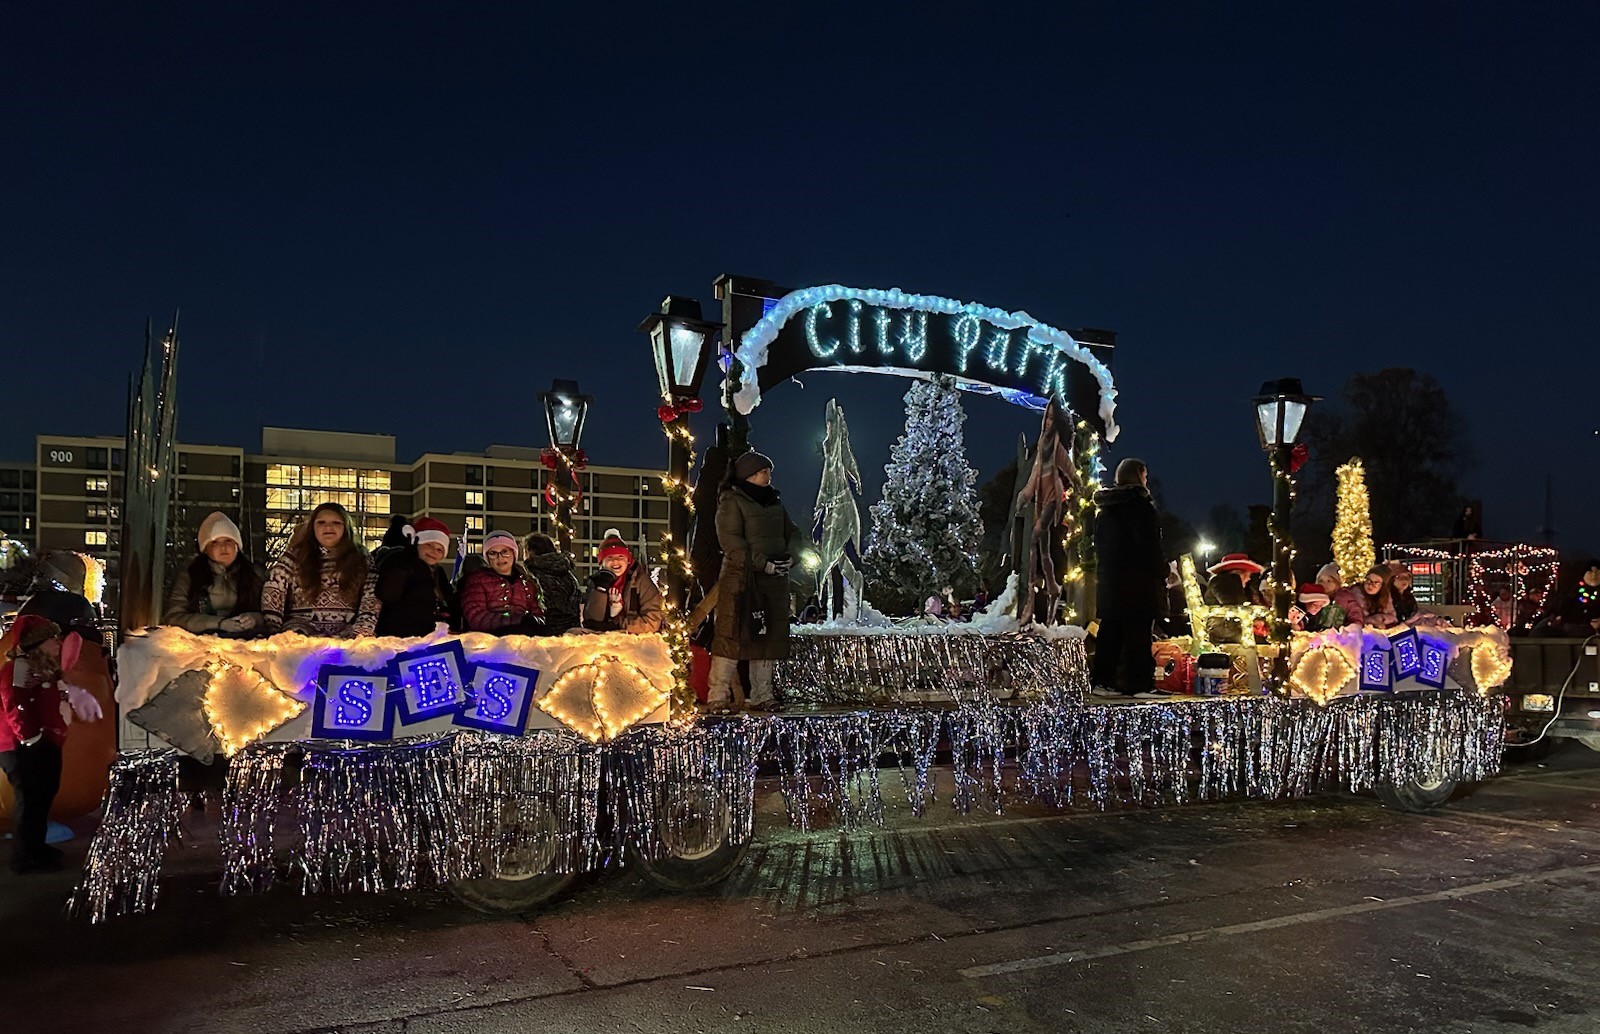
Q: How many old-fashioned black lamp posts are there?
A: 3